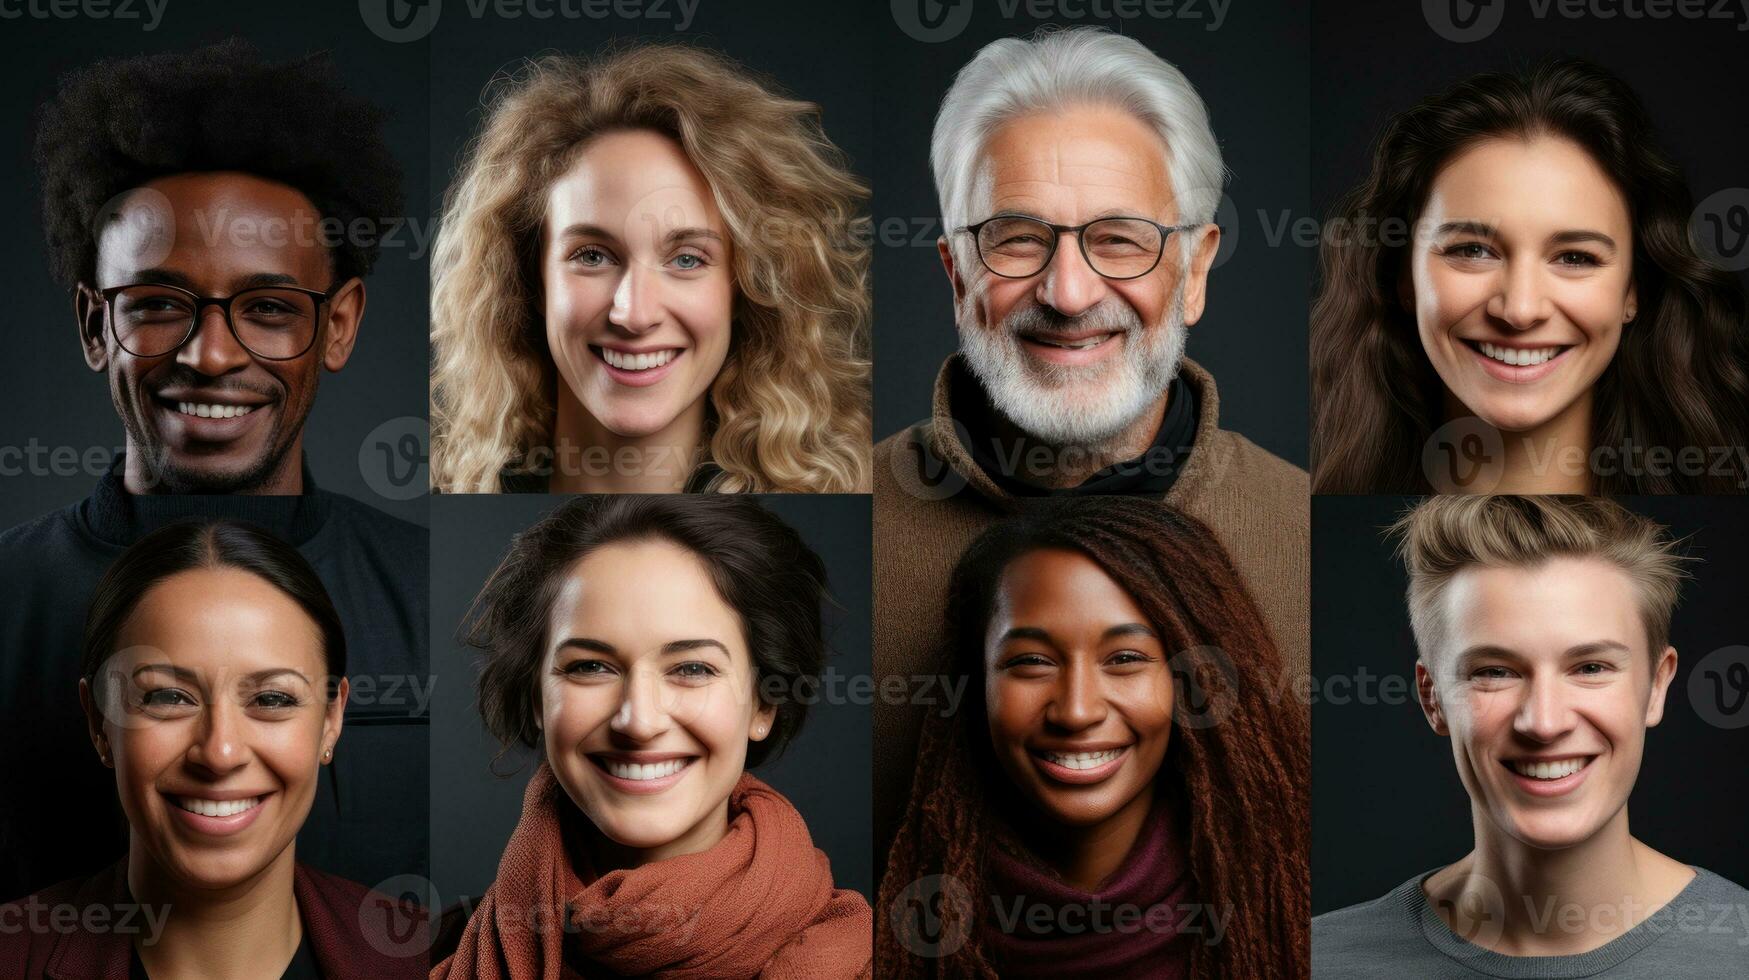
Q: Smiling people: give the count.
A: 8